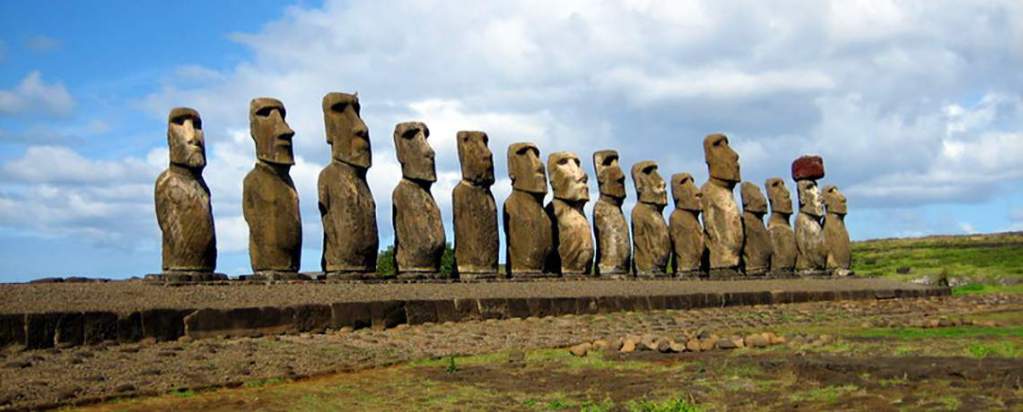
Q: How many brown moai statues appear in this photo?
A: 15